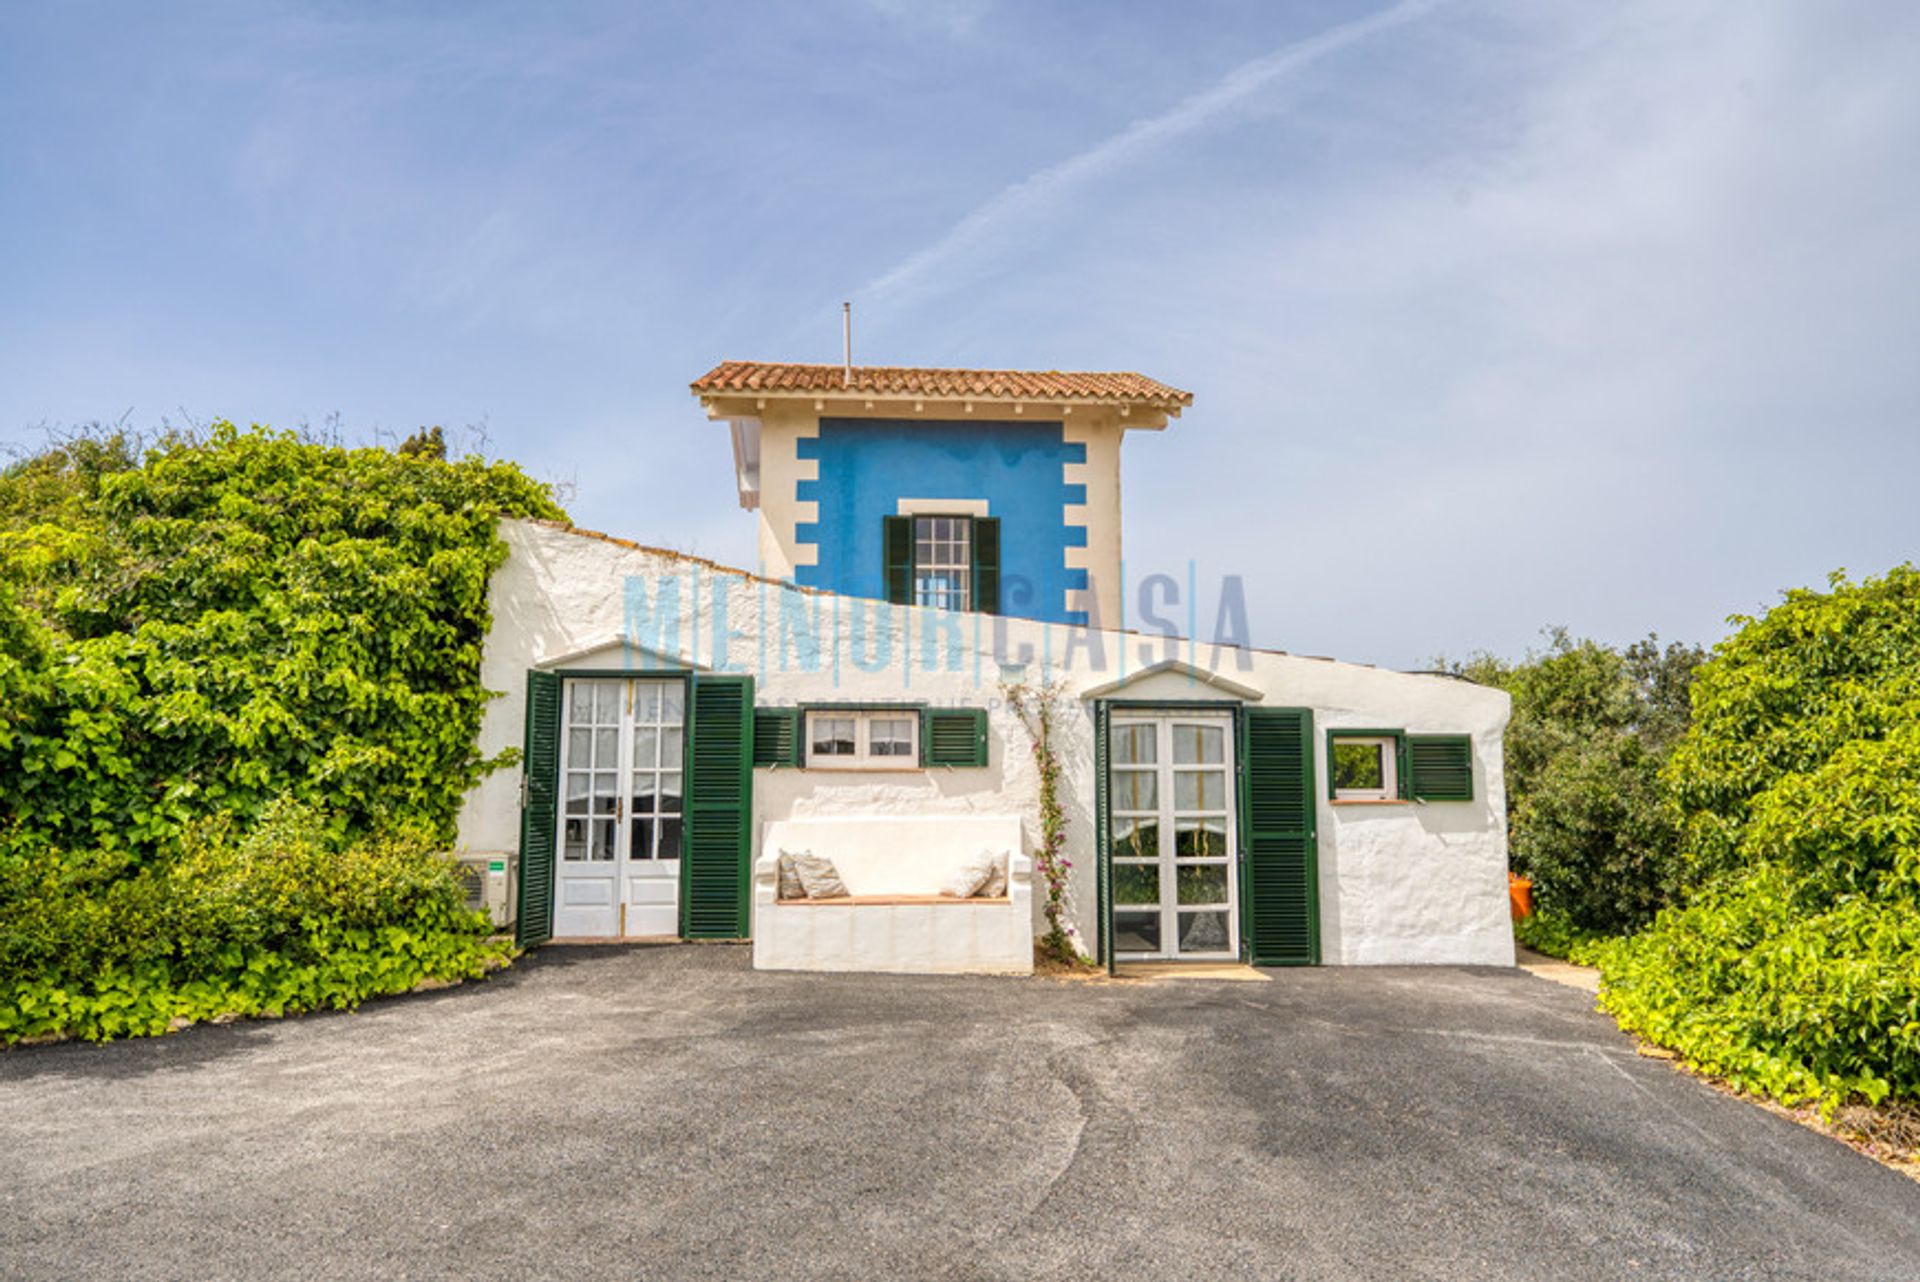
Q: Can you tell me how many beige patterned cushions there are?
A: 4